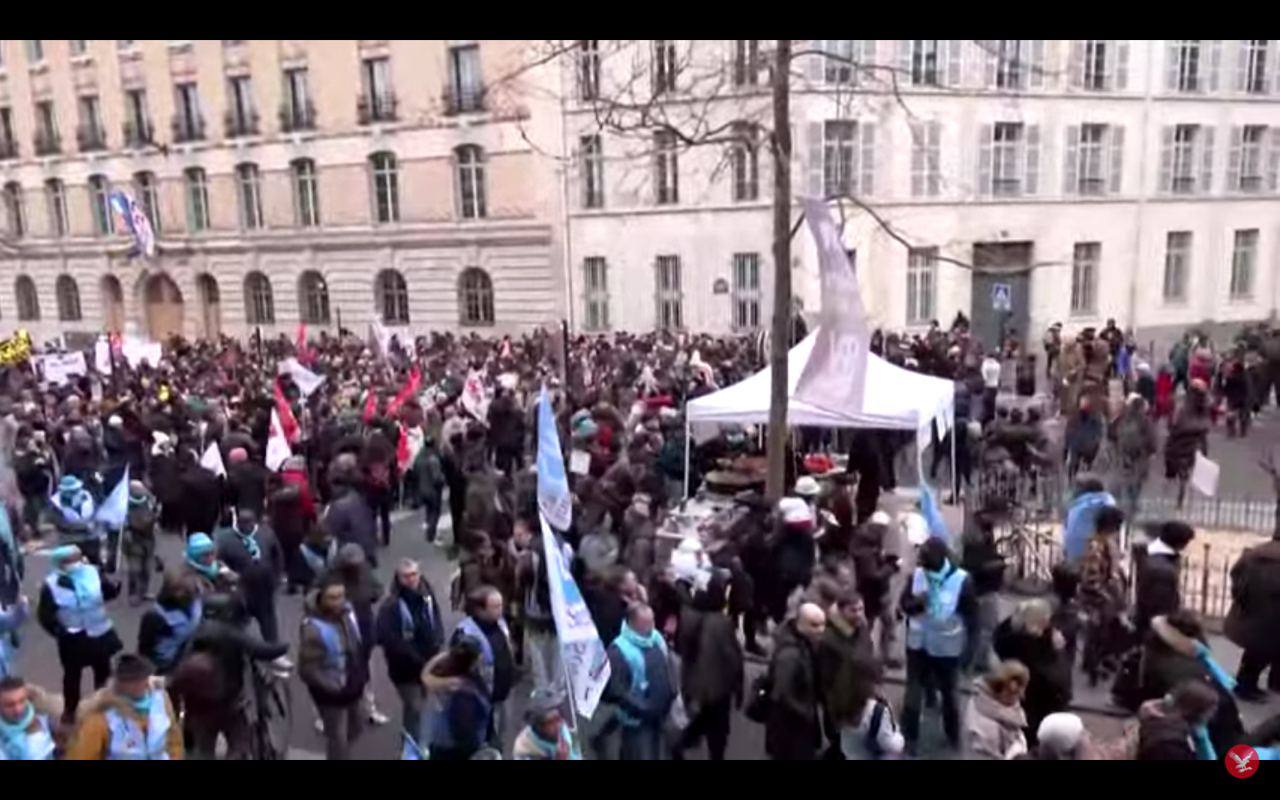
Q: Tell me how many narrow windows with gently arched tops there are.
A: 9